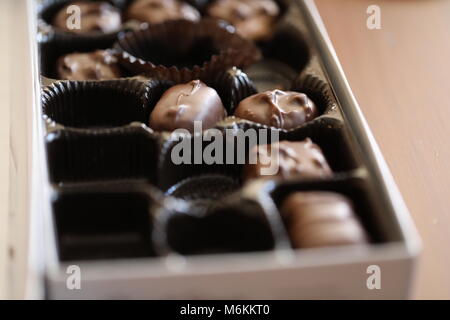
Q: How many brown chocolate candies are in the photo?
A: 8